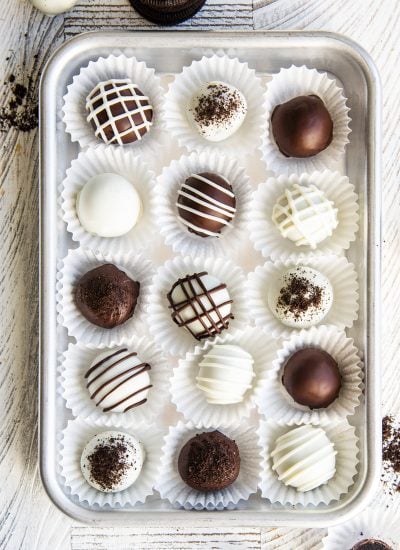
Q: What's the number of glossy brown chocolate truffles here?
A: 2